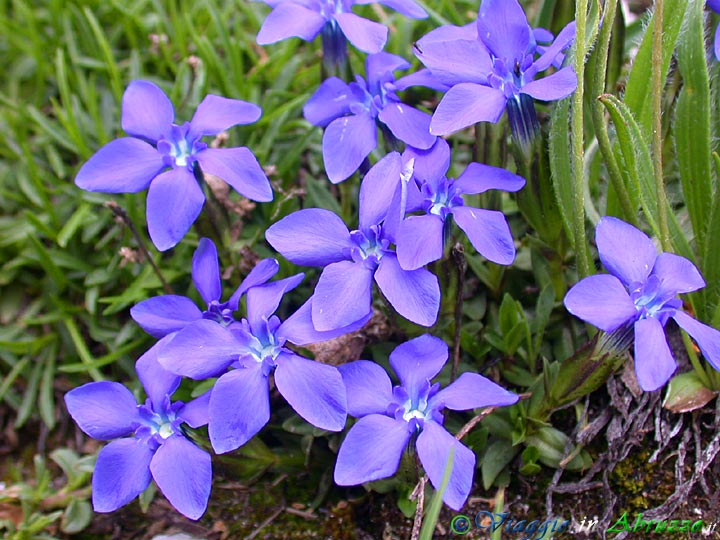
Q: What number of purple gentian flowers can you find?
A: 11